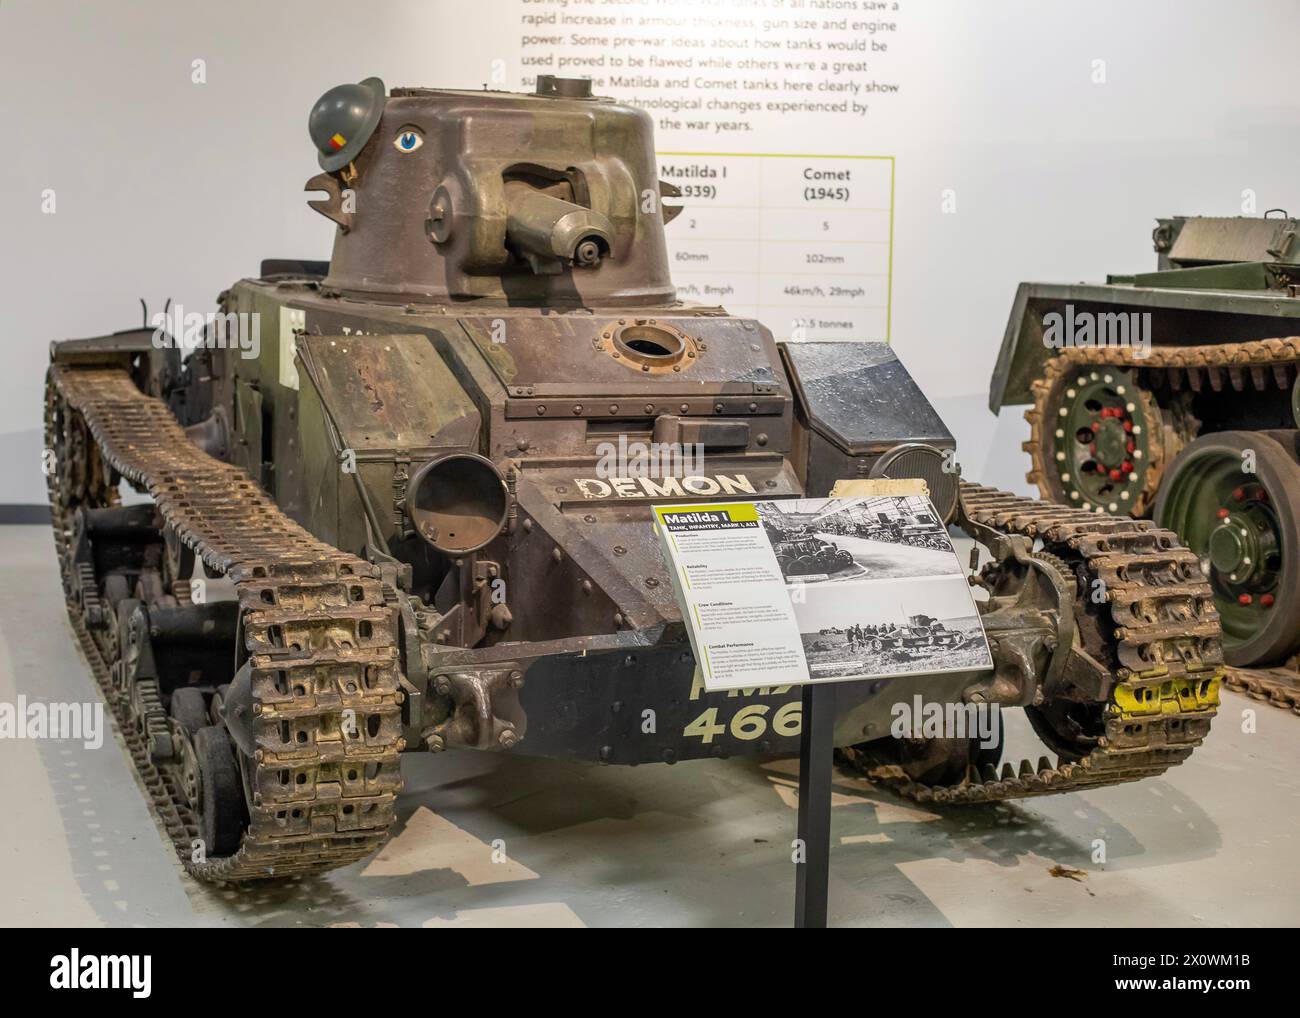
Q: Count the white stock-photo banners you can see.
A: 0